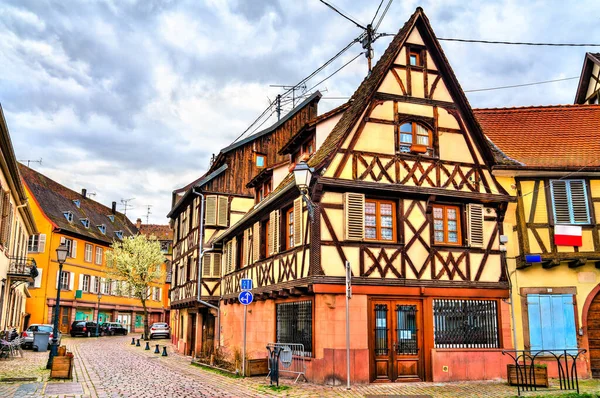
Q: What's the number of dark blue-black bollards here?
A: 6